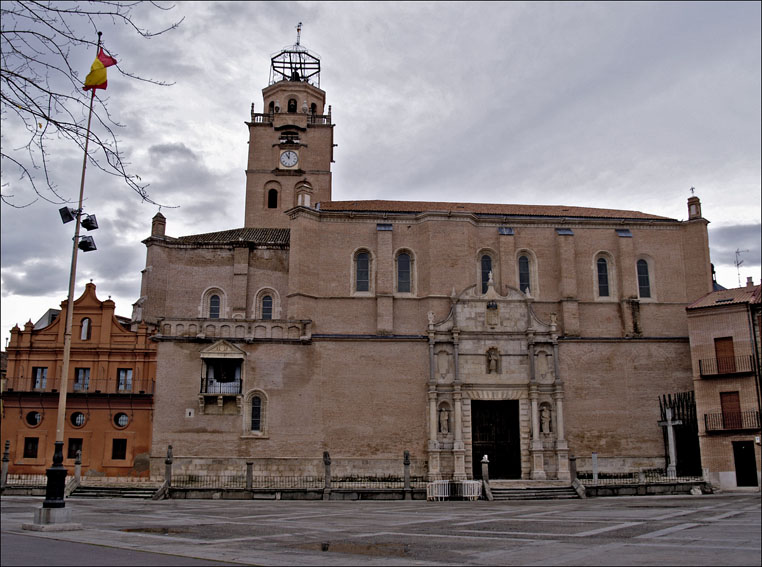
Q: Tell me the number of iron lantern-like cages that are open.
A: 1